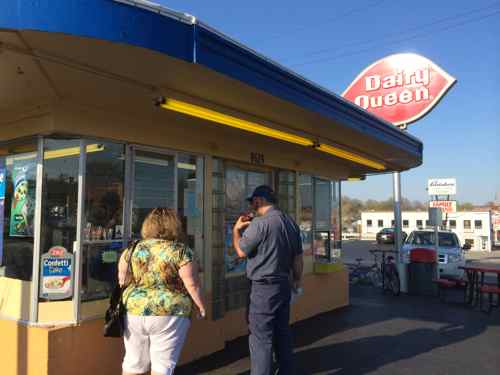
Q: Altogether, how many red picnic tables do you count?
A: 1